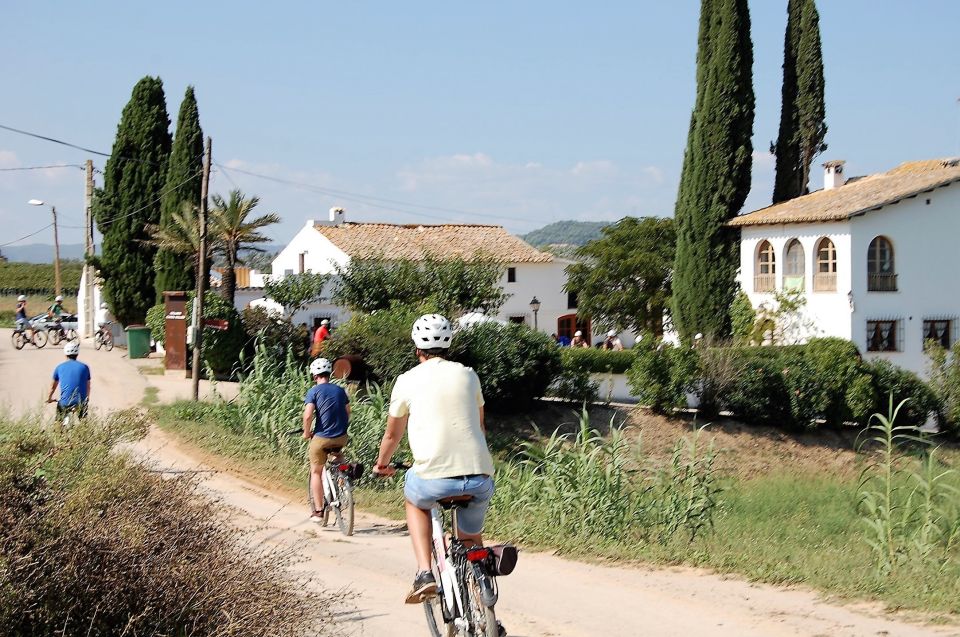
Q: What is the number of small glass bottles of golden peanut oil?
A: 0